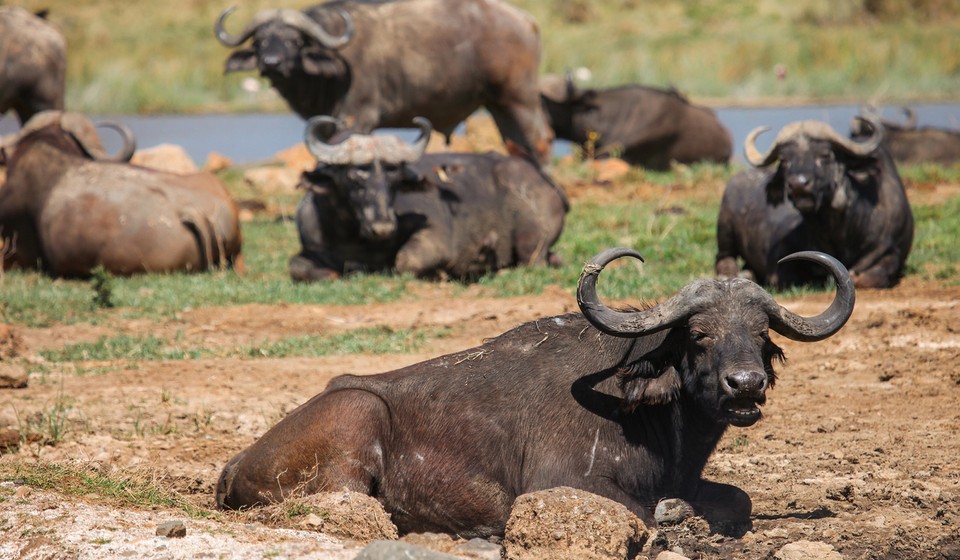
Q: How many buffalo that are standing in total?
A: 2